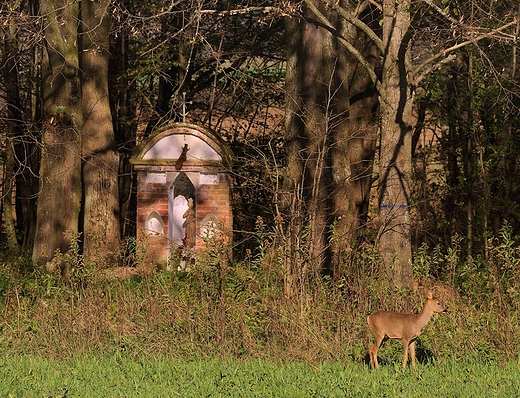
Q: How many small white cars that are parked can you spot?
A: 0